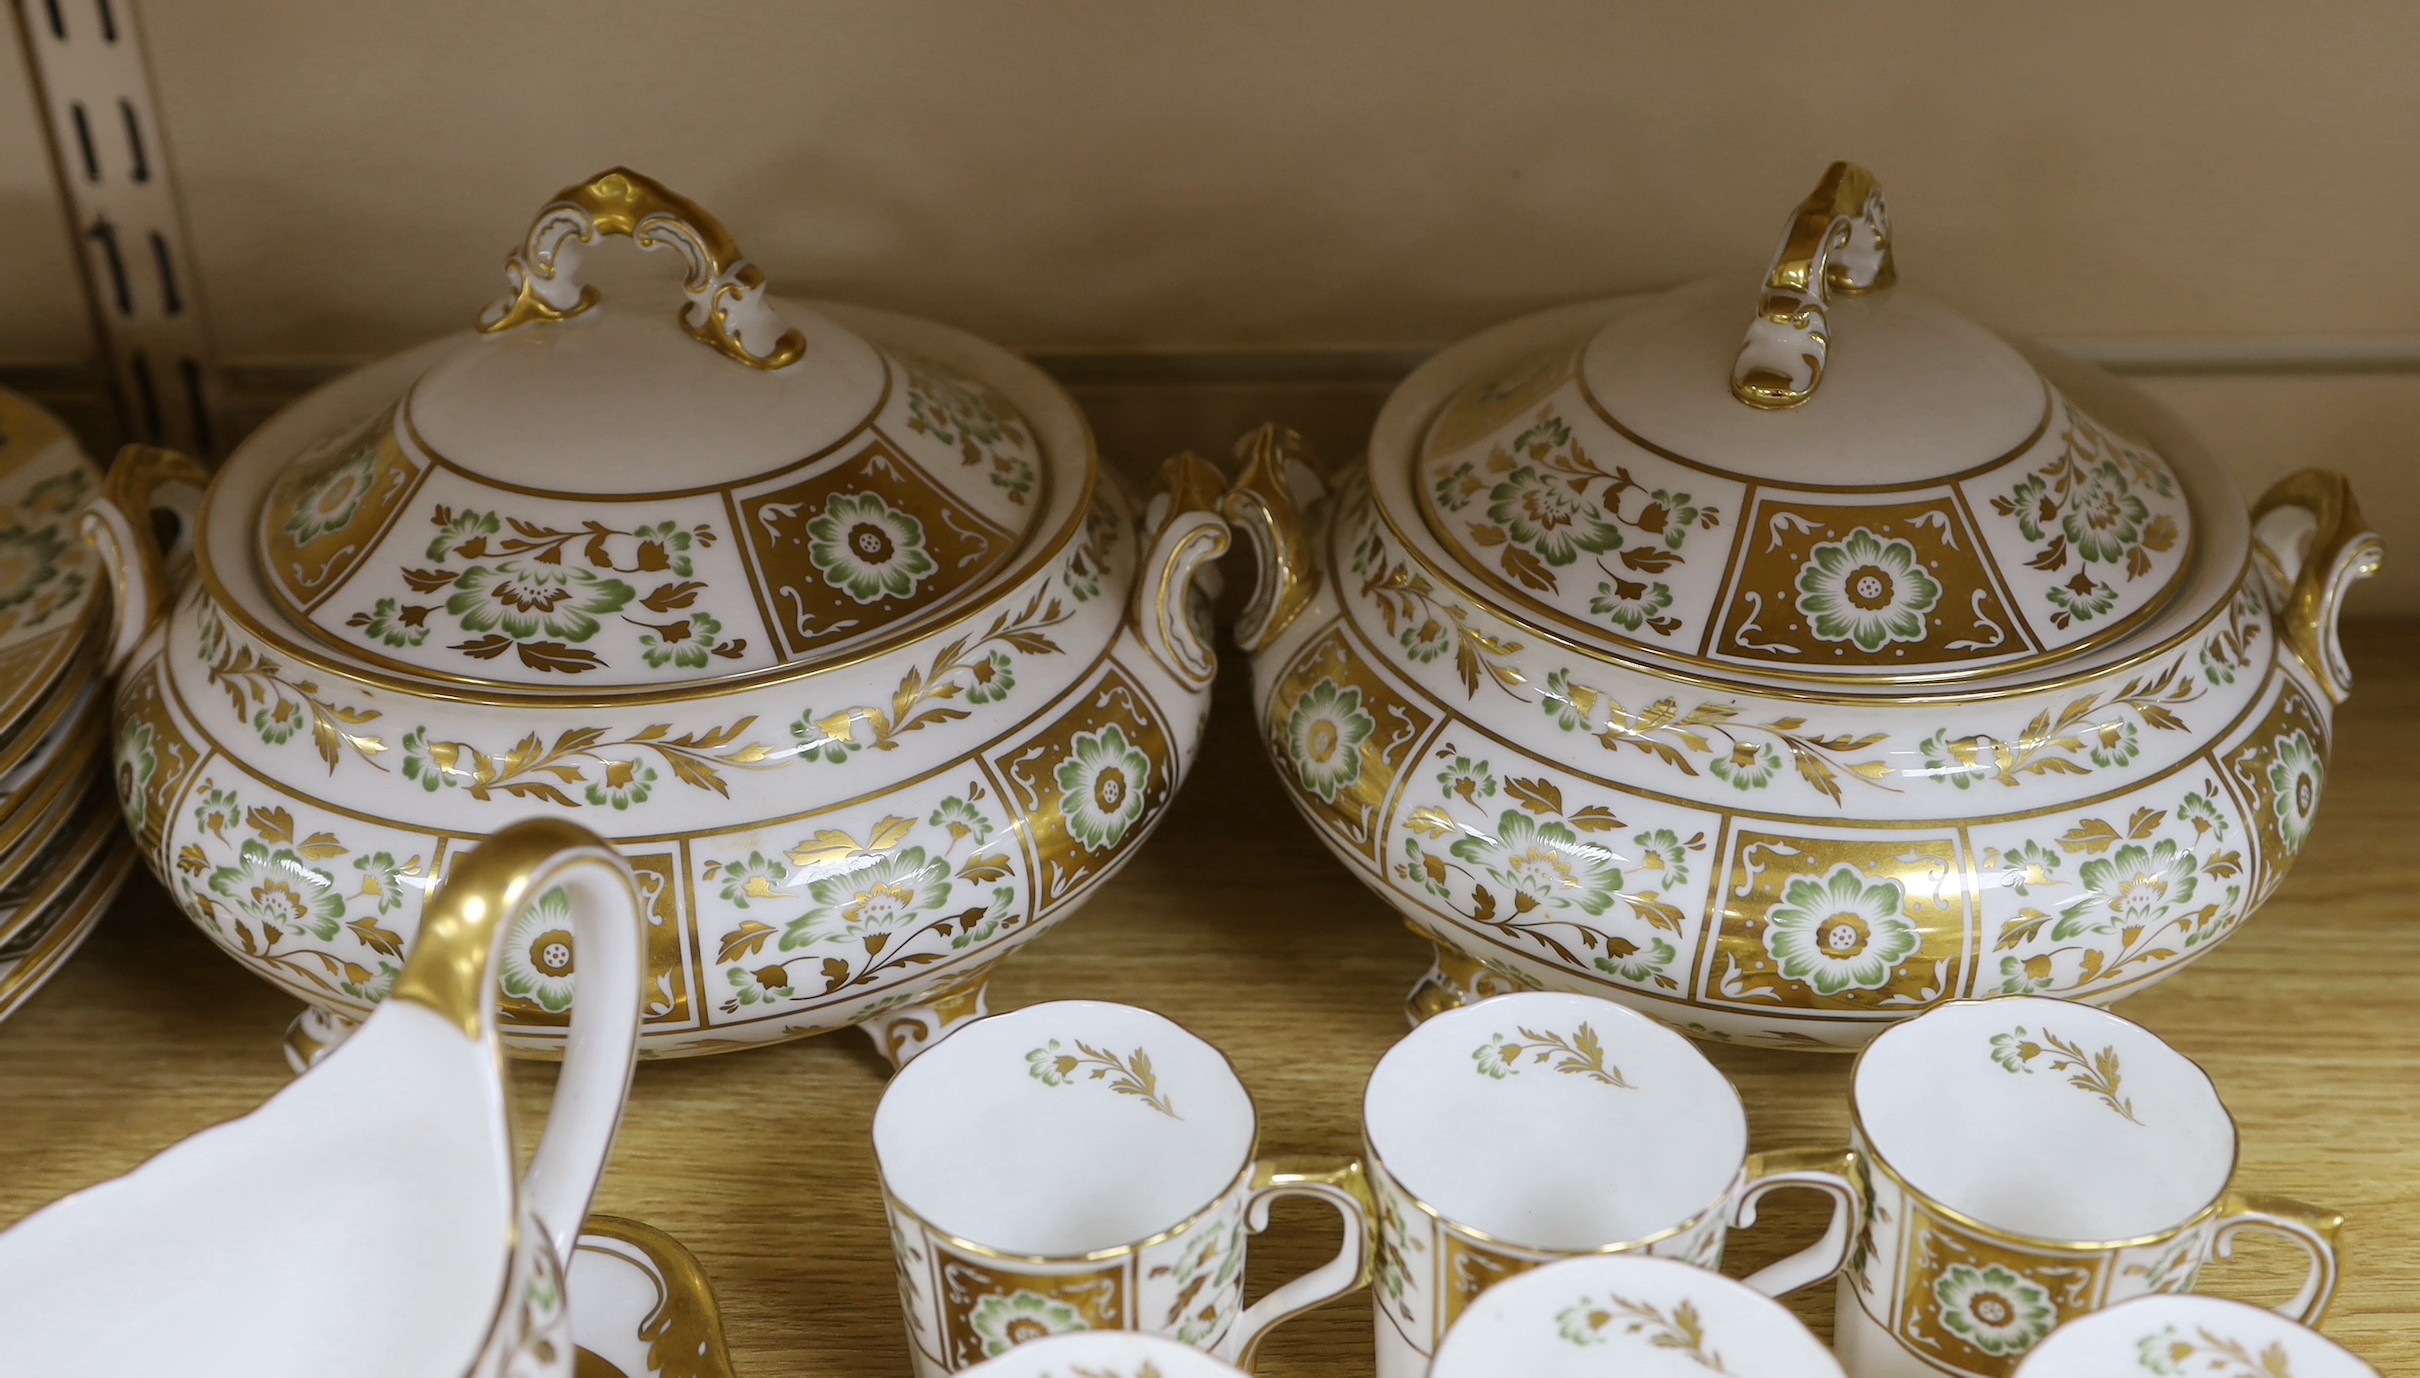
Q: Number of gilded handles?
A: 10